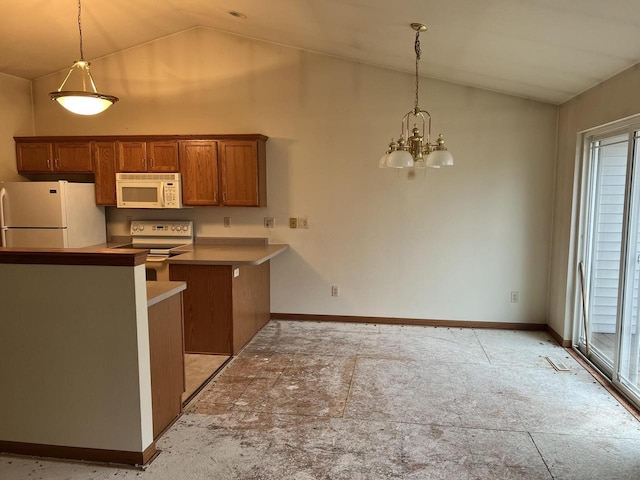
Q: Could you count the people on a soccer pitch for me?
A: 0